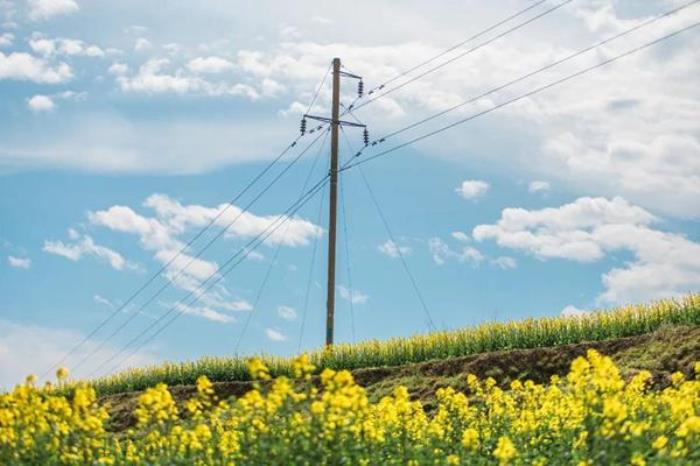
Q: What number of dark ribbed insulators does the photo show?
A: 3